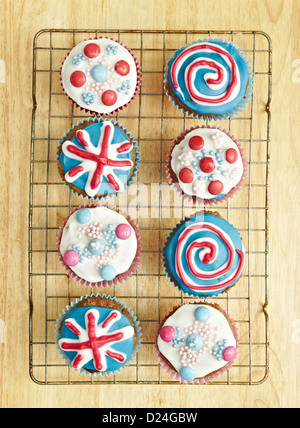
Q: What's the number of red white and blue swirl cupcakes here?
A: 2